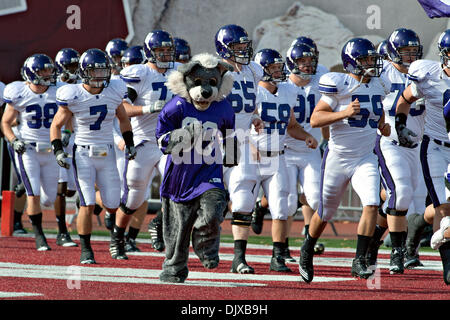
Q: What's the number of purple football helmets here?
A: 15